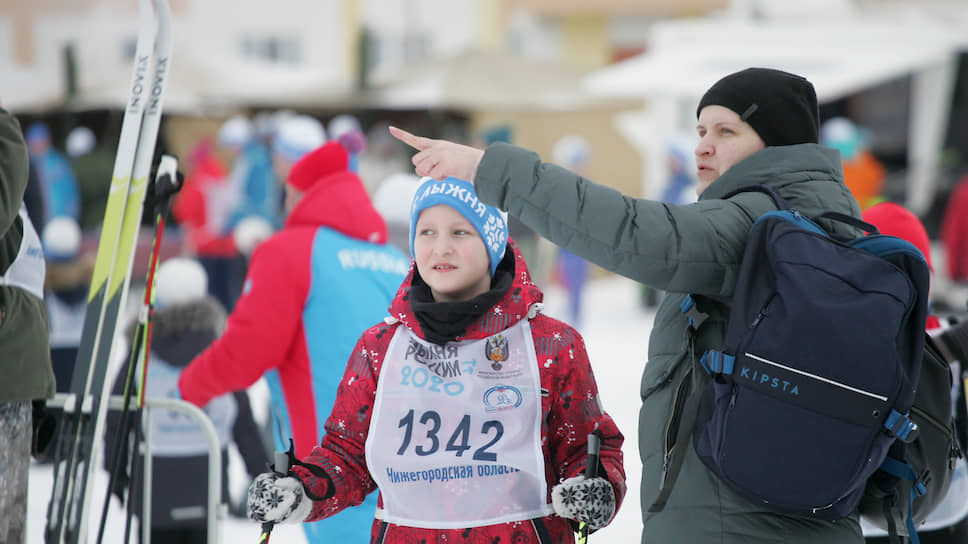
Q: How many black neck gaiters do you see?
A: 1